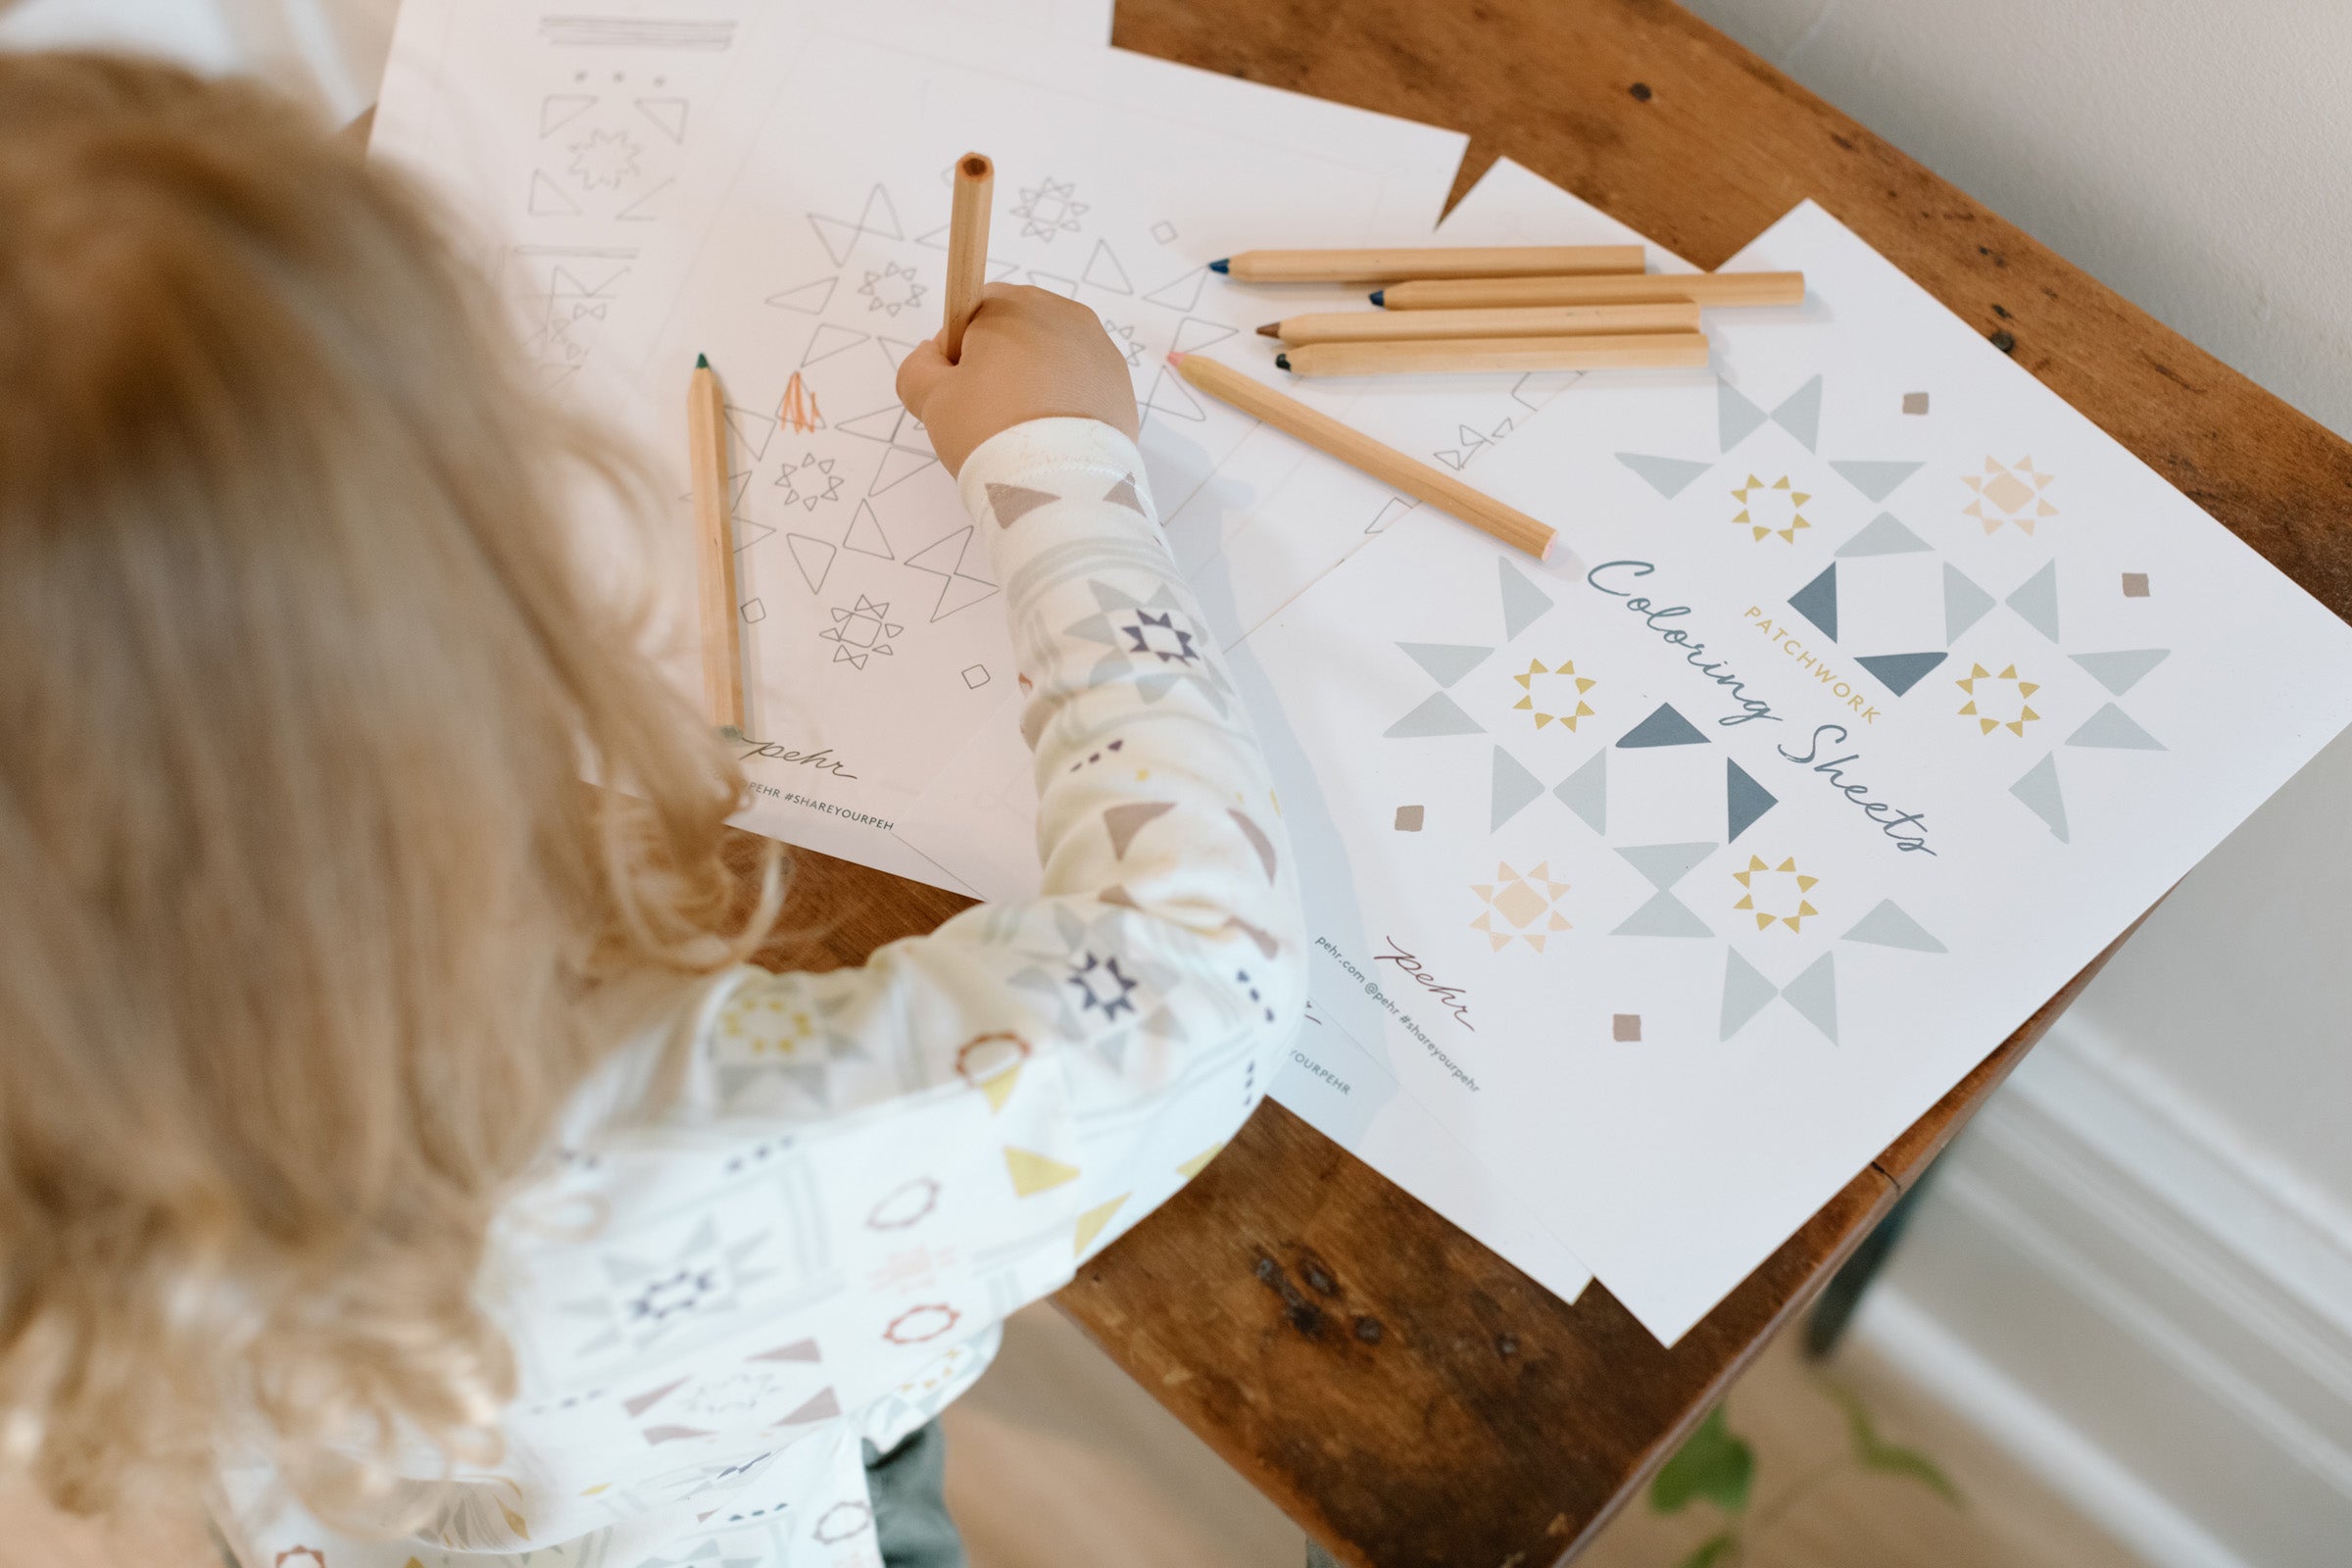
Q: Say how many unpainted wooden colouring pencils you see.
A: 7